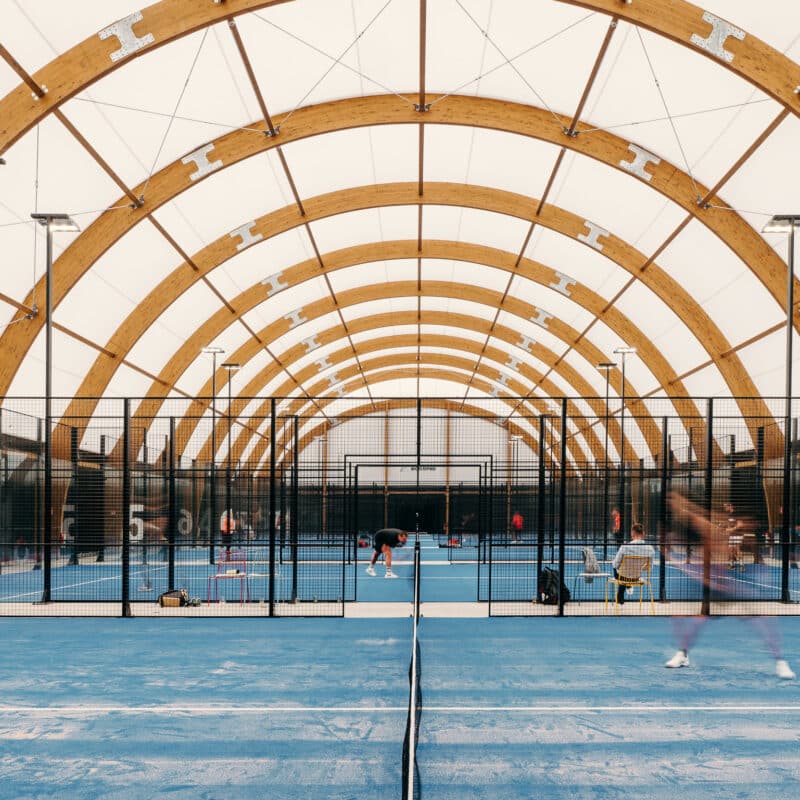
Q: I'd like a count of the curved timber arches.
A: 10